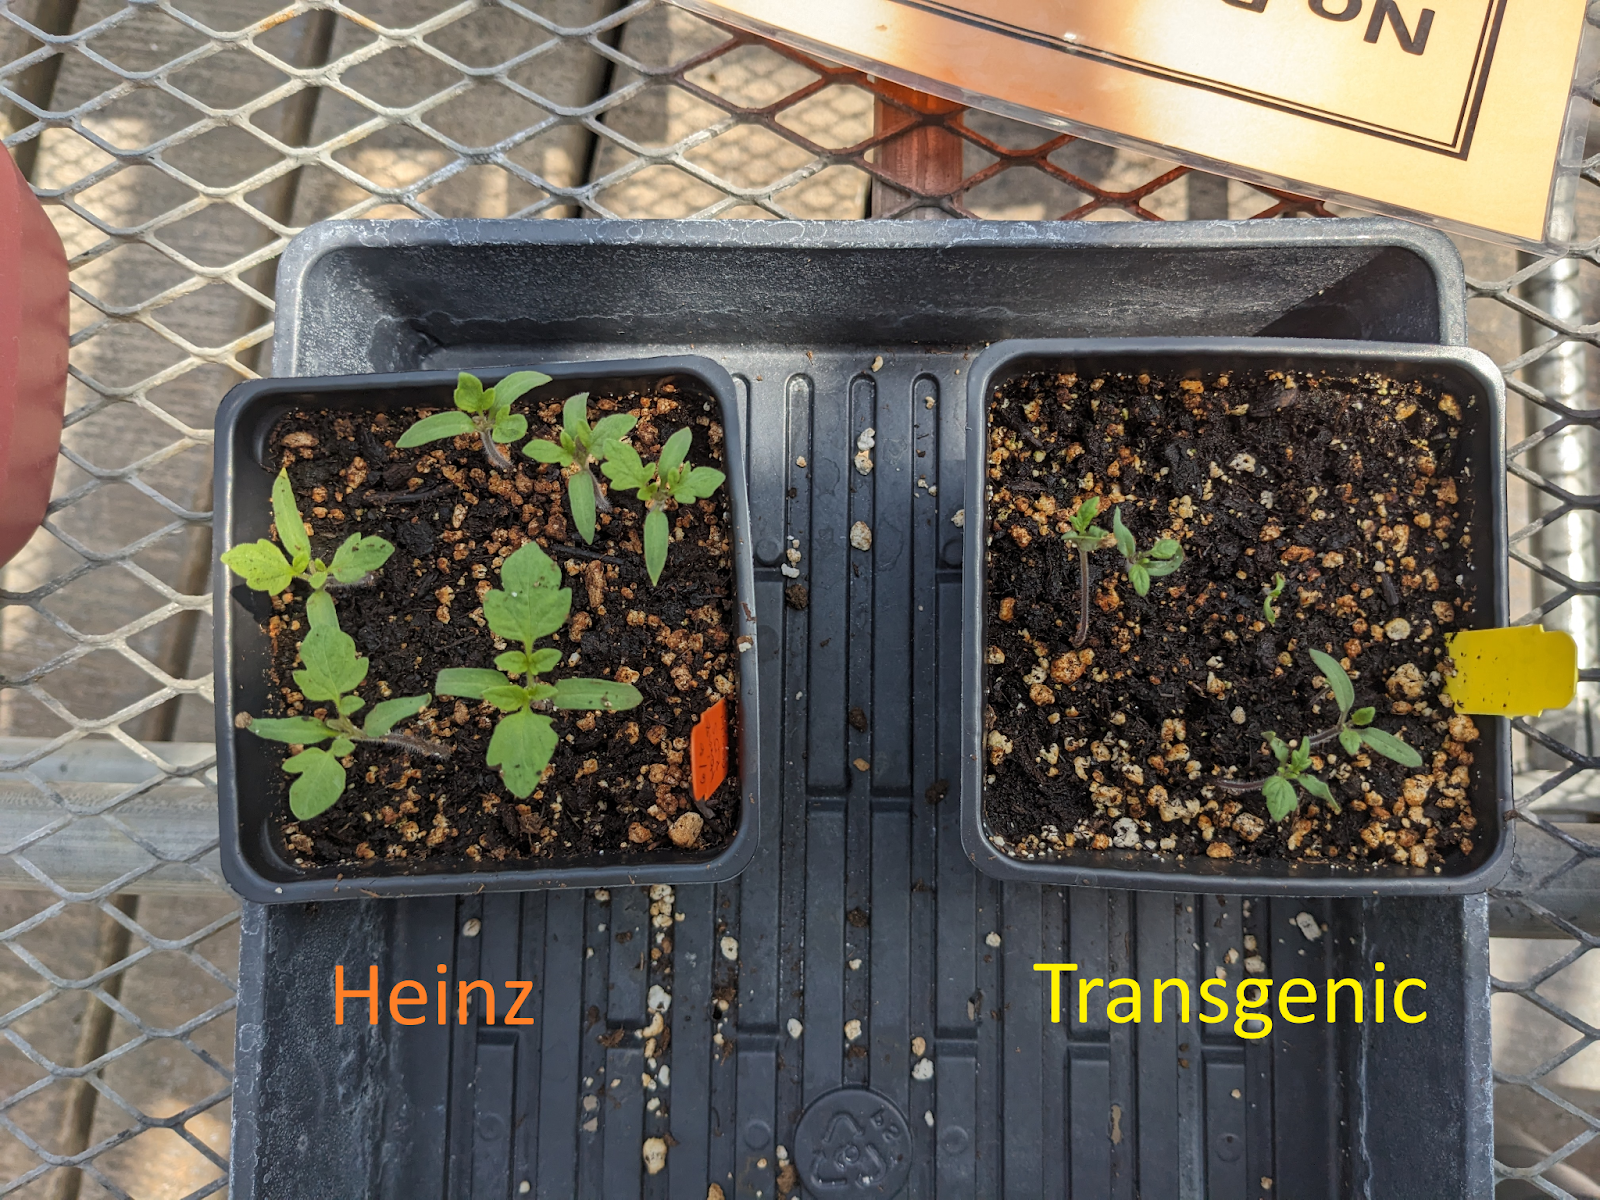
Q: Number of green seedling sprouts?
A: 11